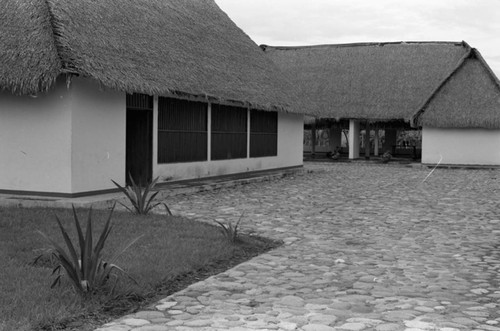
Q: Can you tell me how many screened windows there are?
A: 3